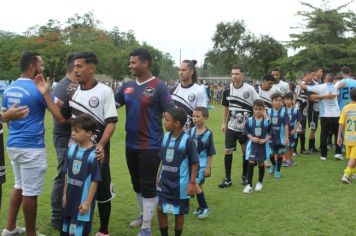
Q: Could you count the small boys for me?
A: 7